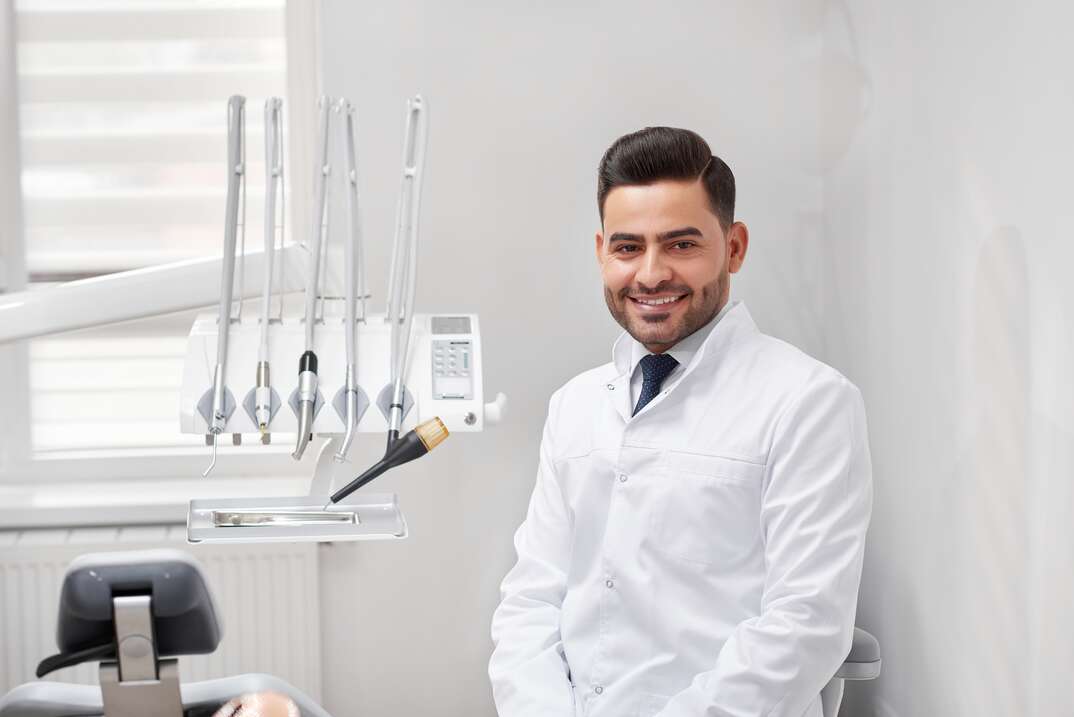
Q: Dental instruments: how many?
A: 5